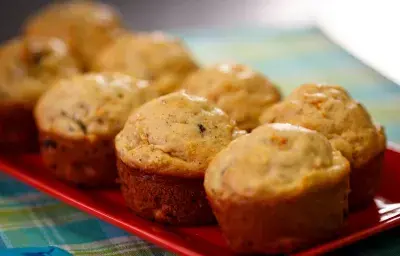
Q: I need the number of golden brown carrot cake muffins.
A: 8